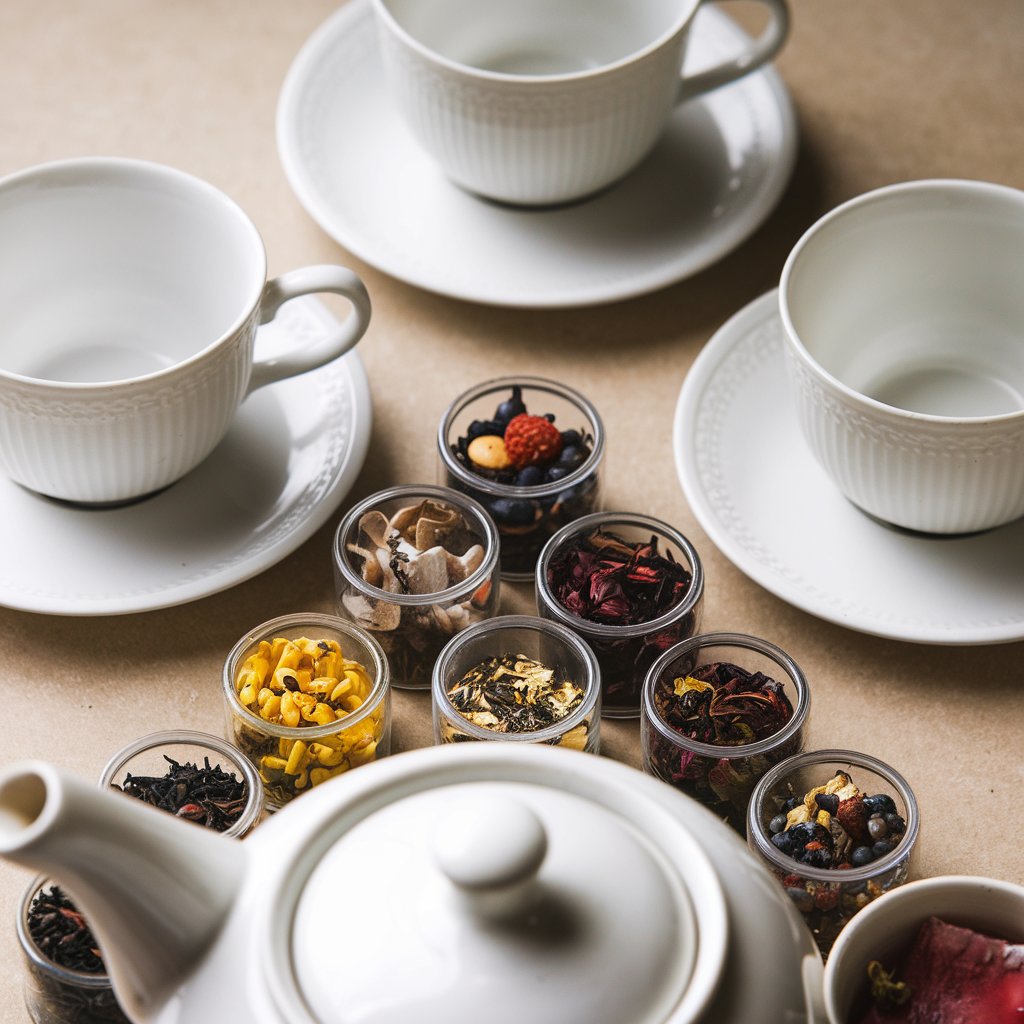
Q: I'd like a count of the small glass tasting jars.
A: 9